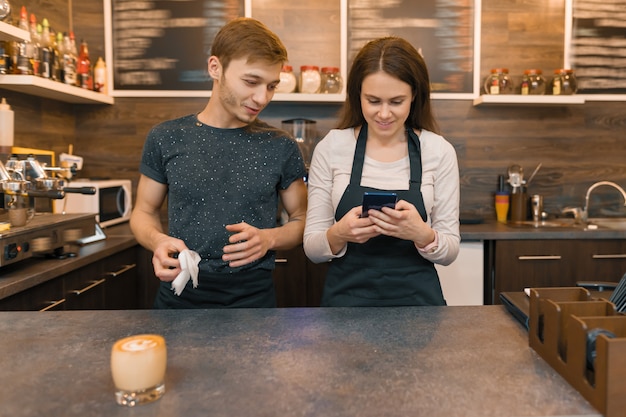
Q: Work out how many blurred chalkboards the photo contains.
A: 3